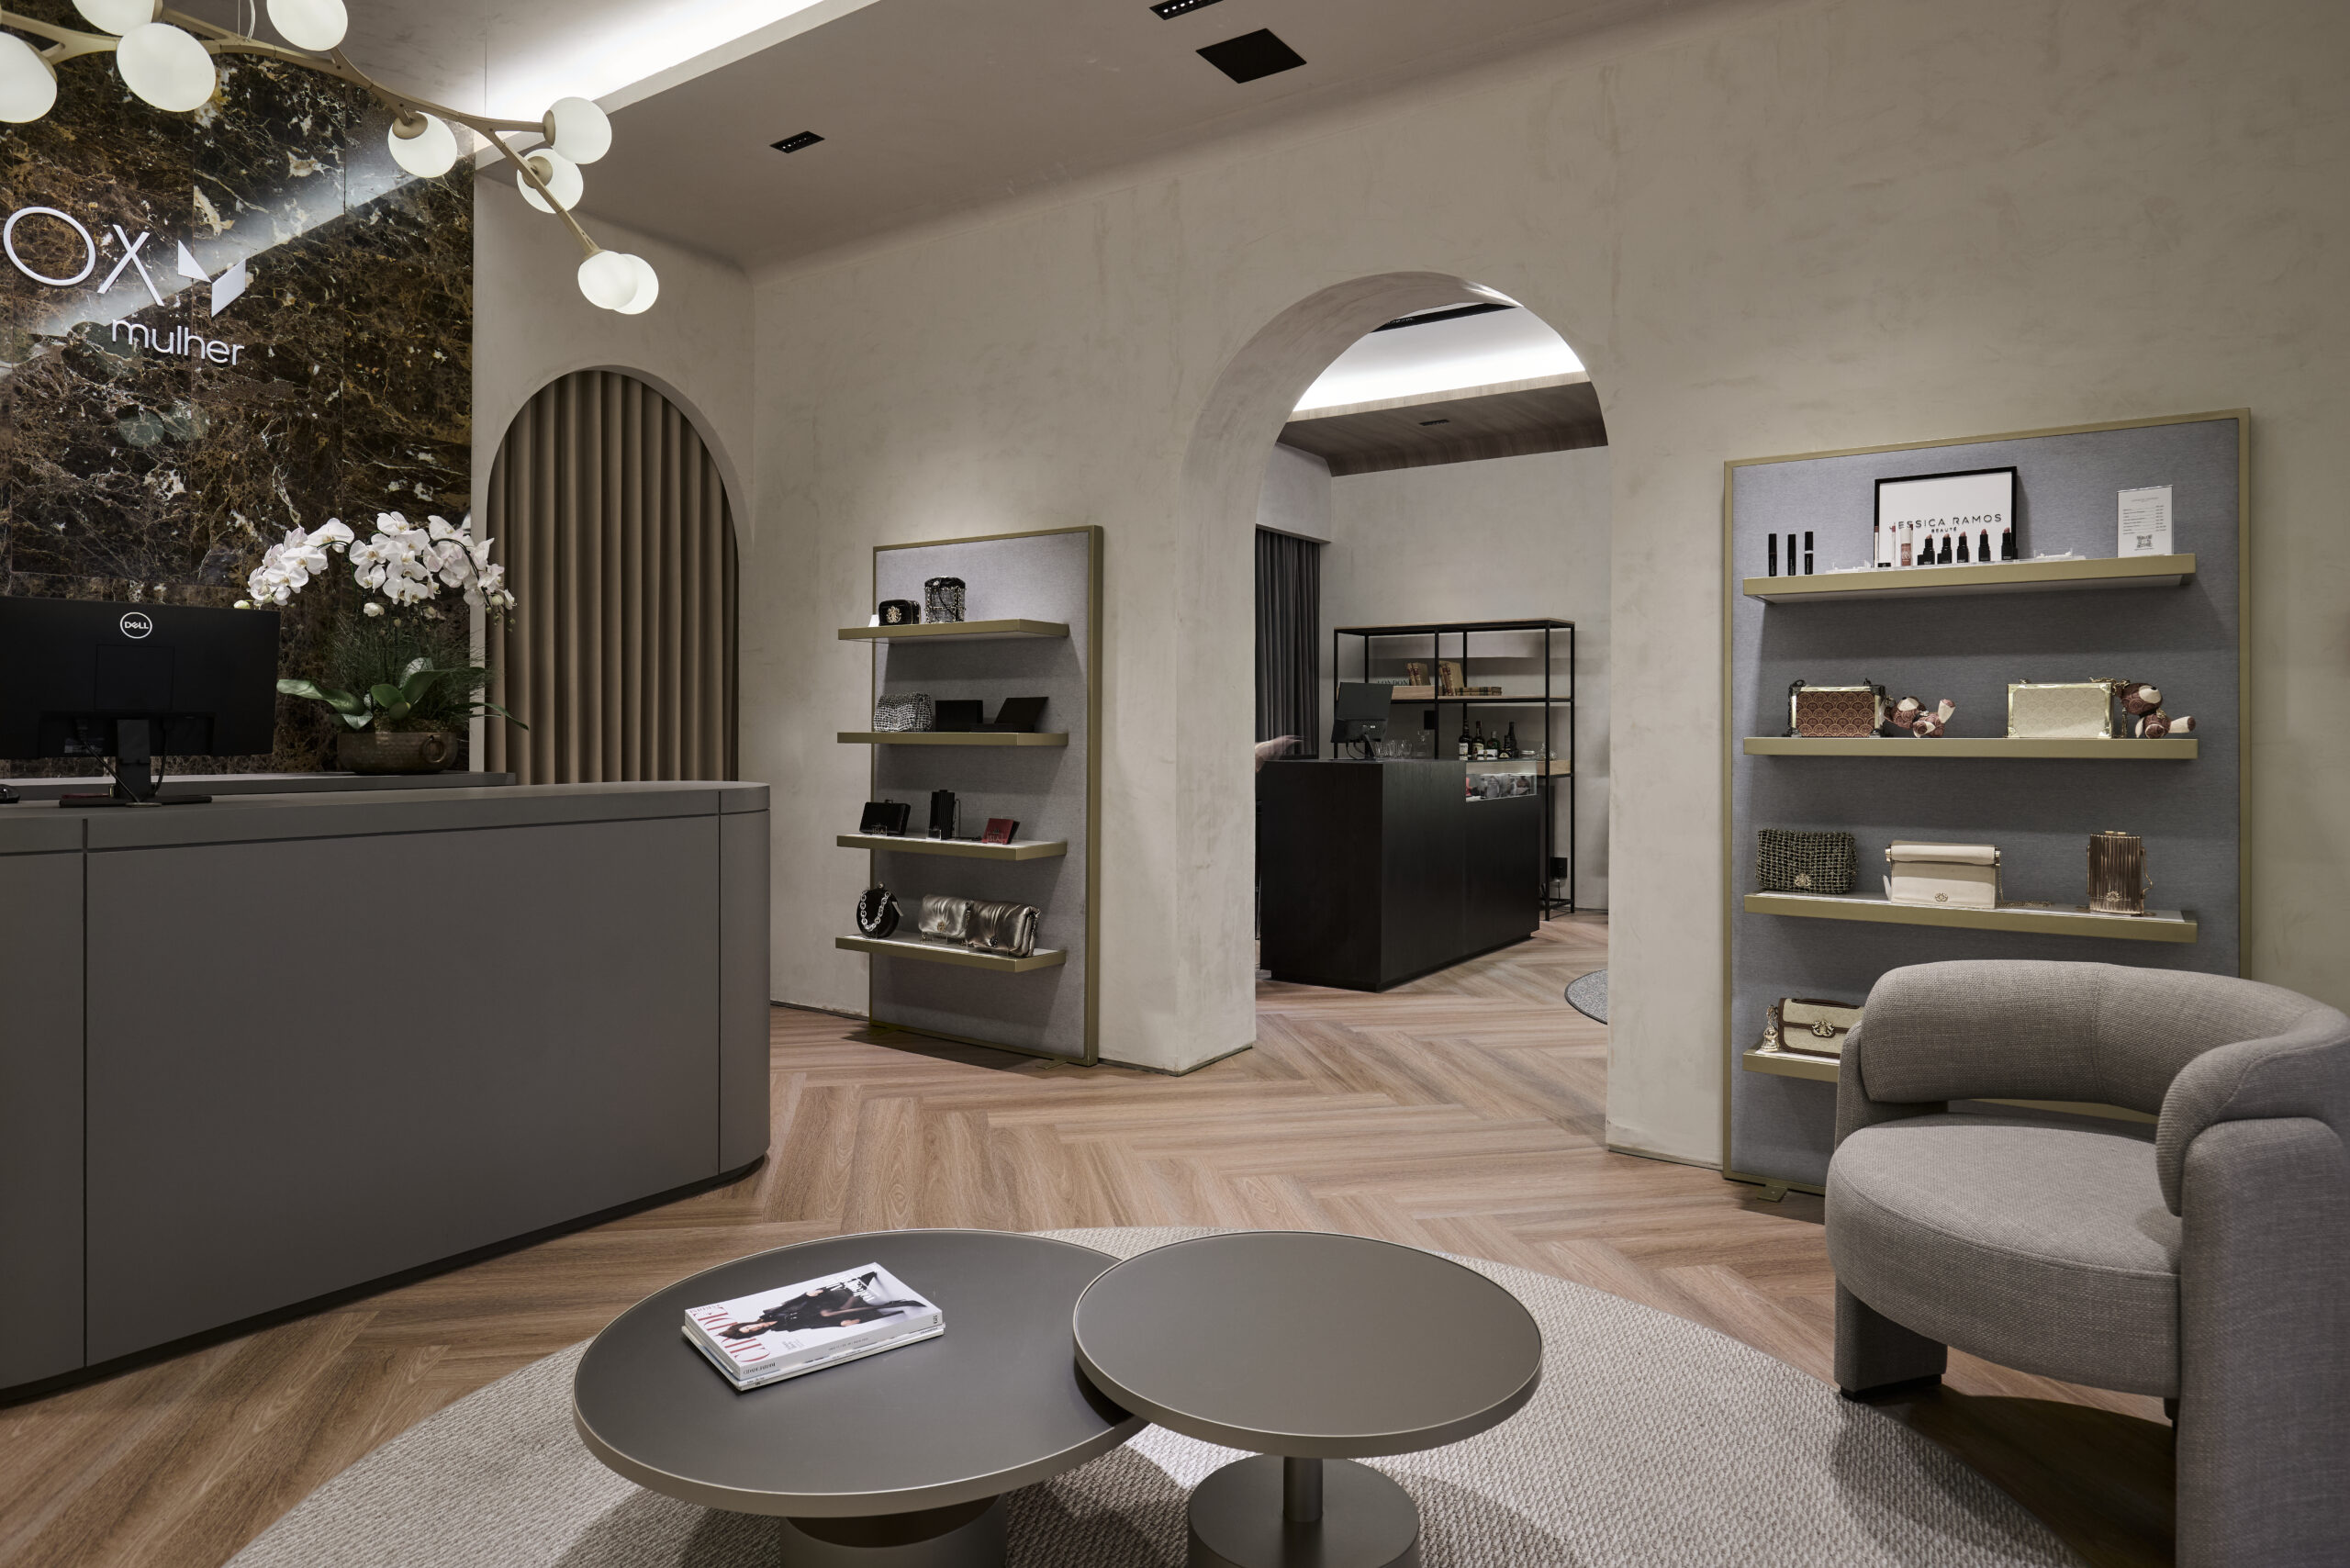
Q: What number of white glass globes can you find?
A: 9